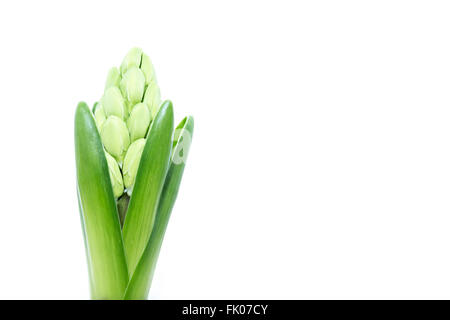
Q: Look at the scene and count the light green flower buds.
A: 11